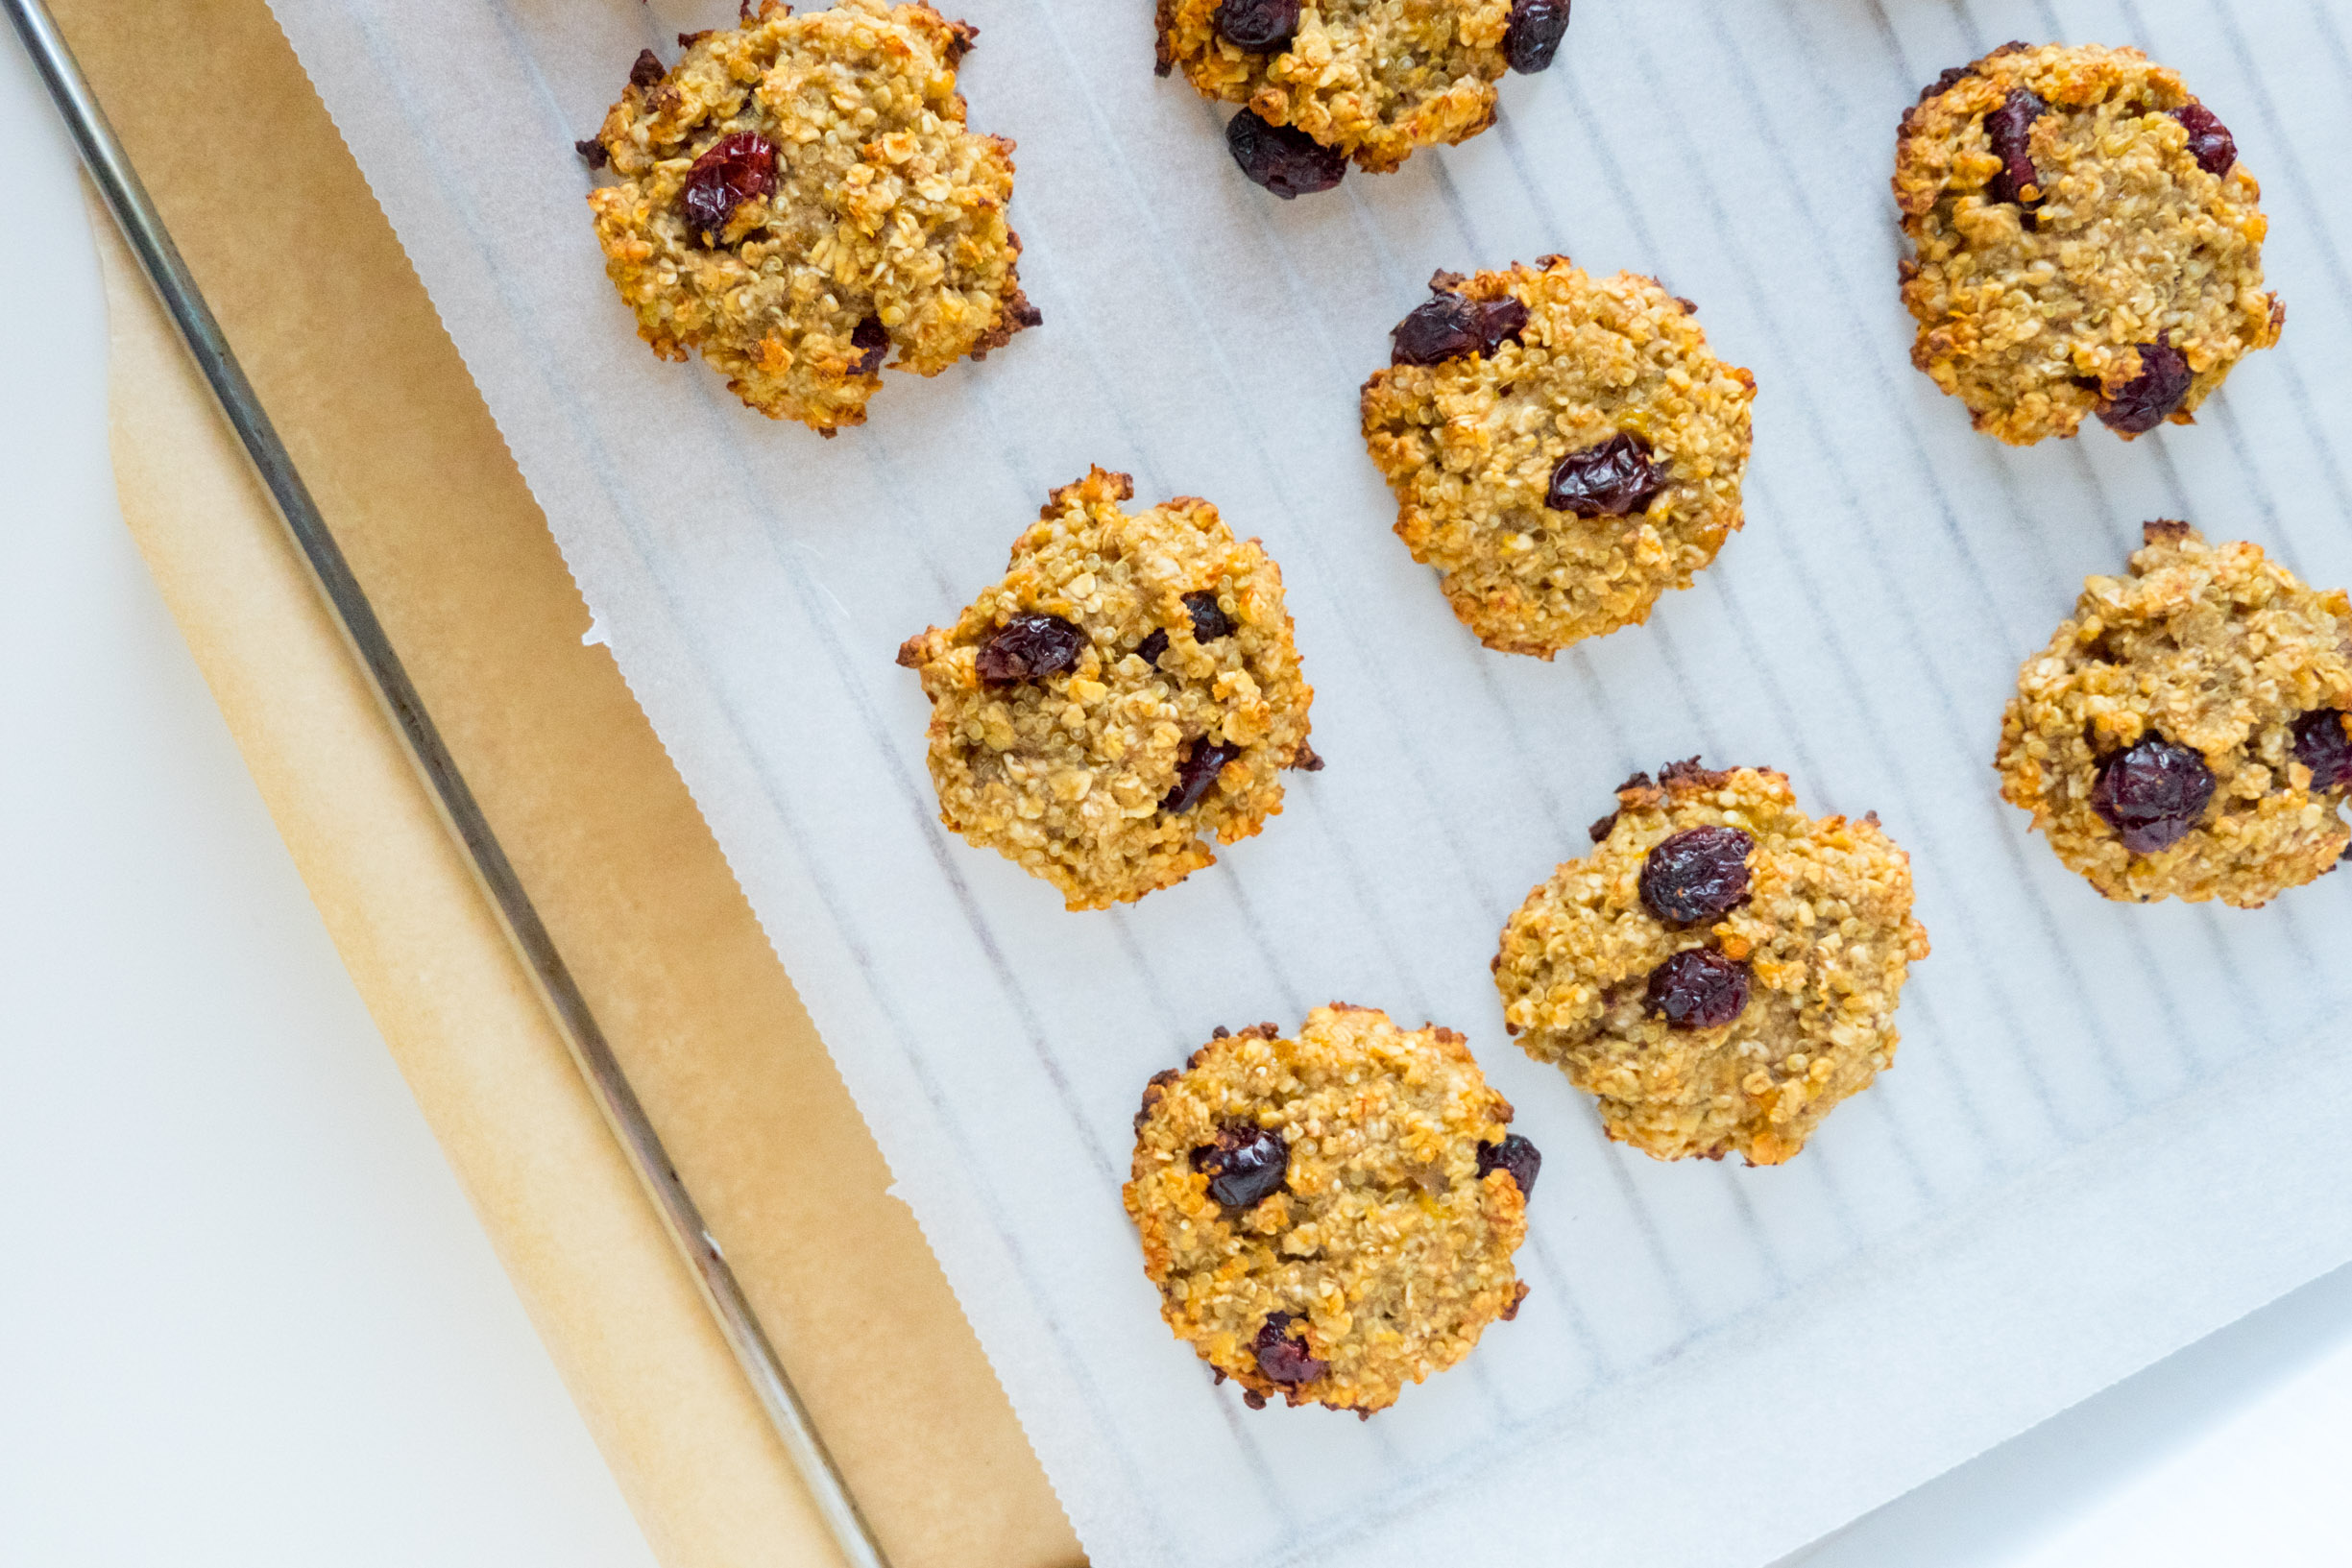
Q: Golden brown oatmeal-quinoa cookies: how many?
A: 8